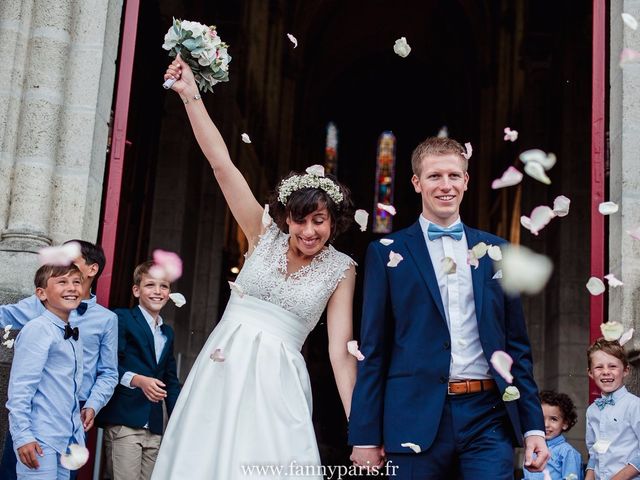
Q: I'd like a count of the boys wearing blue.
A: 5